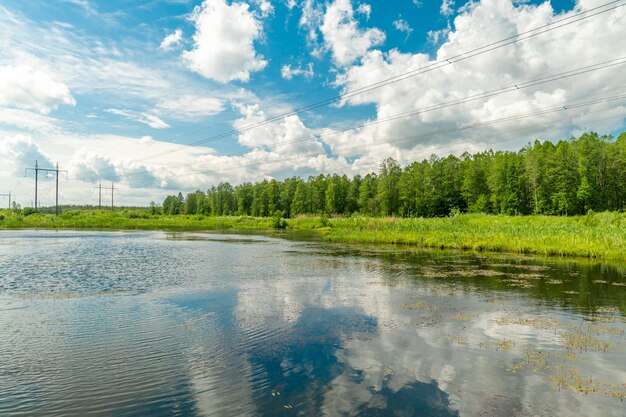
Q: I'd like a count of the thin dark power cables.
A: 6